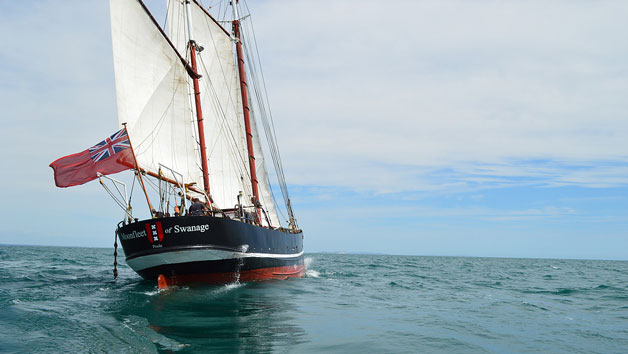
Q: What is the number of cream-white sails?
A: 3